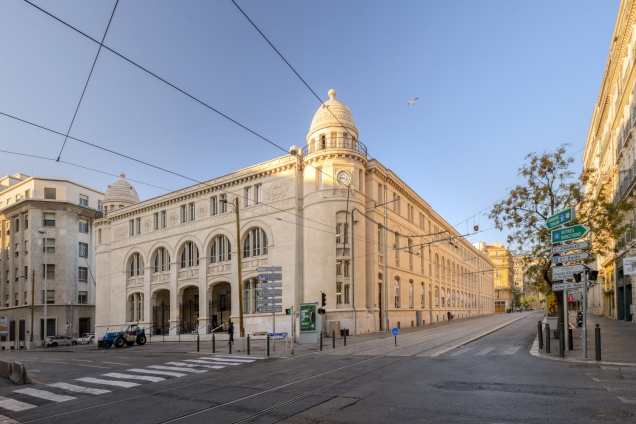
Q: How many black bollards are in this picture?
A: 12